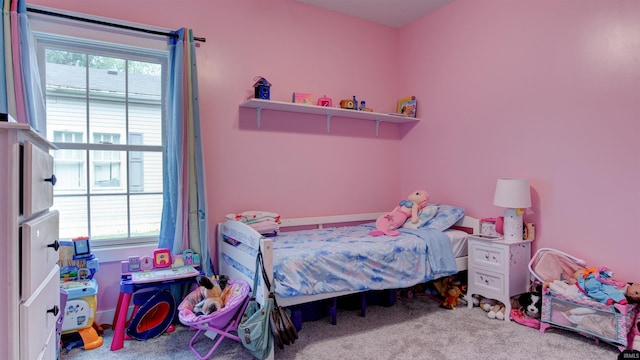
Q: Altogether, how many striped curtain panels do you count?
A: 2